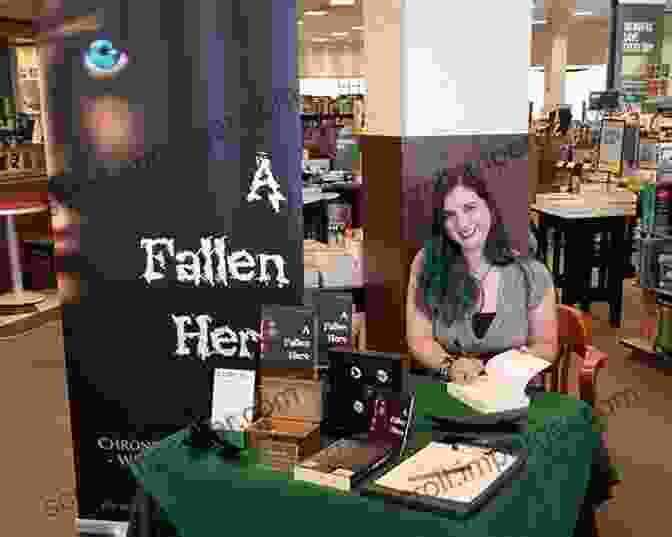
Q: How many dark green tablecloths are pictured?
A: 1